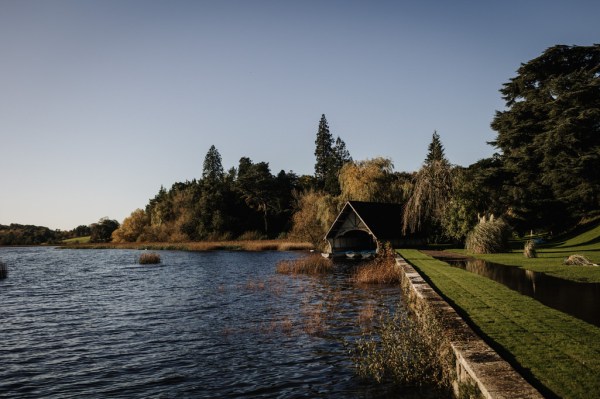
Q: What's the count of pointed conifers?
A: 4